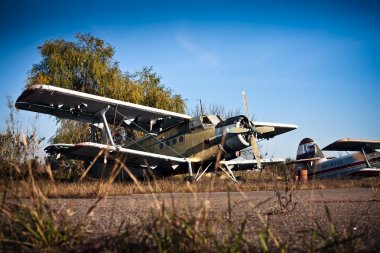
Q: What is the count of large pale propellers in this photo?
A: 1